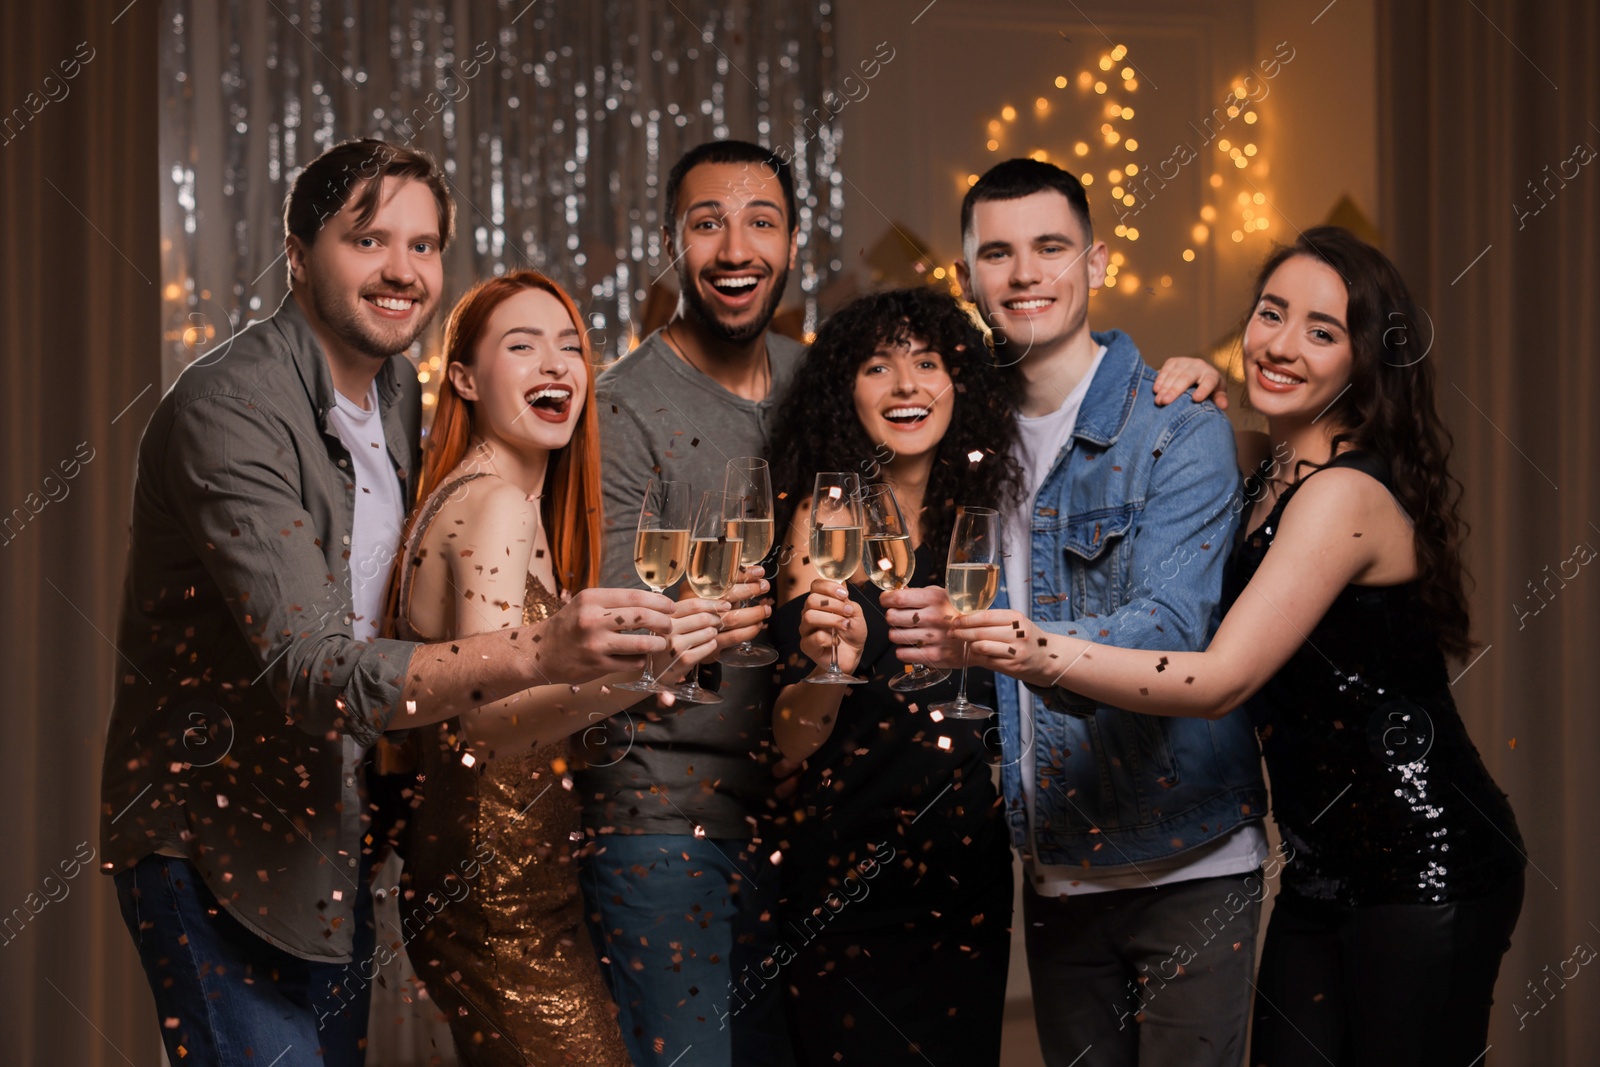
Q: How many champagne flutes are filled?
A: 6